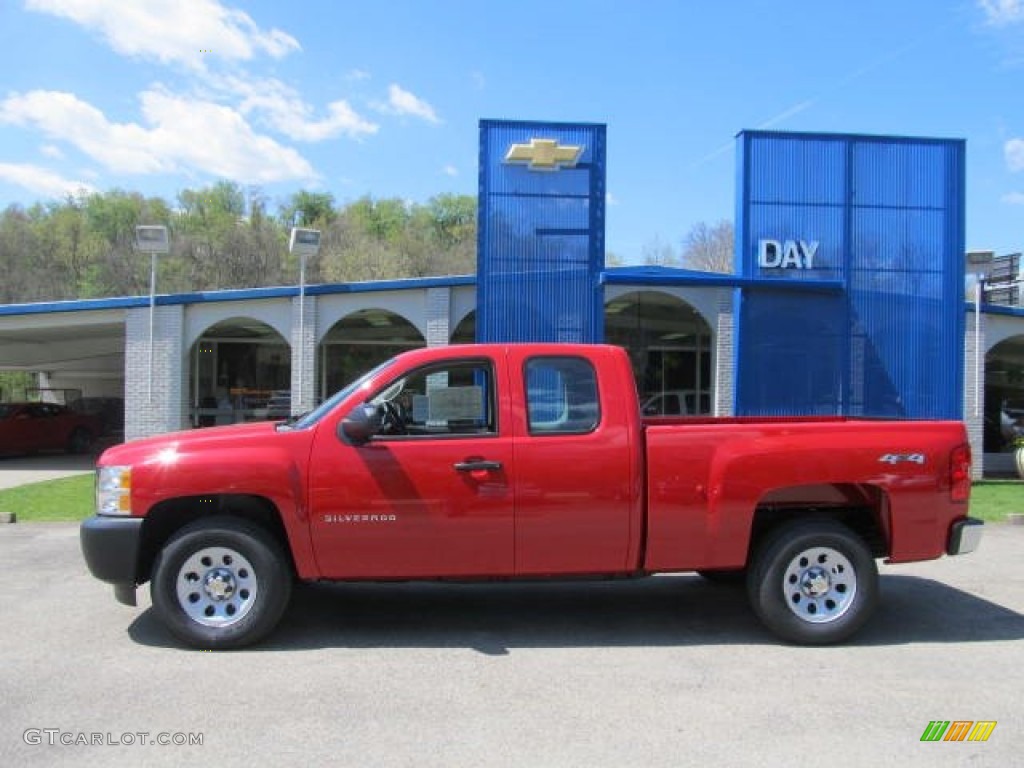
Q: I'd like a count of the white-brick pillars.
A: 5